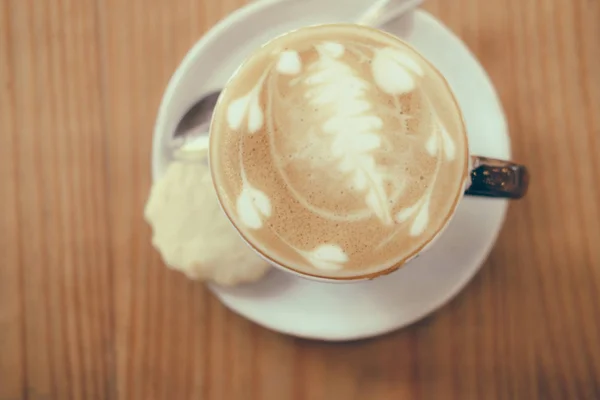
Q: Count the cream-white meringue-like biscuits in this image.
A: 1